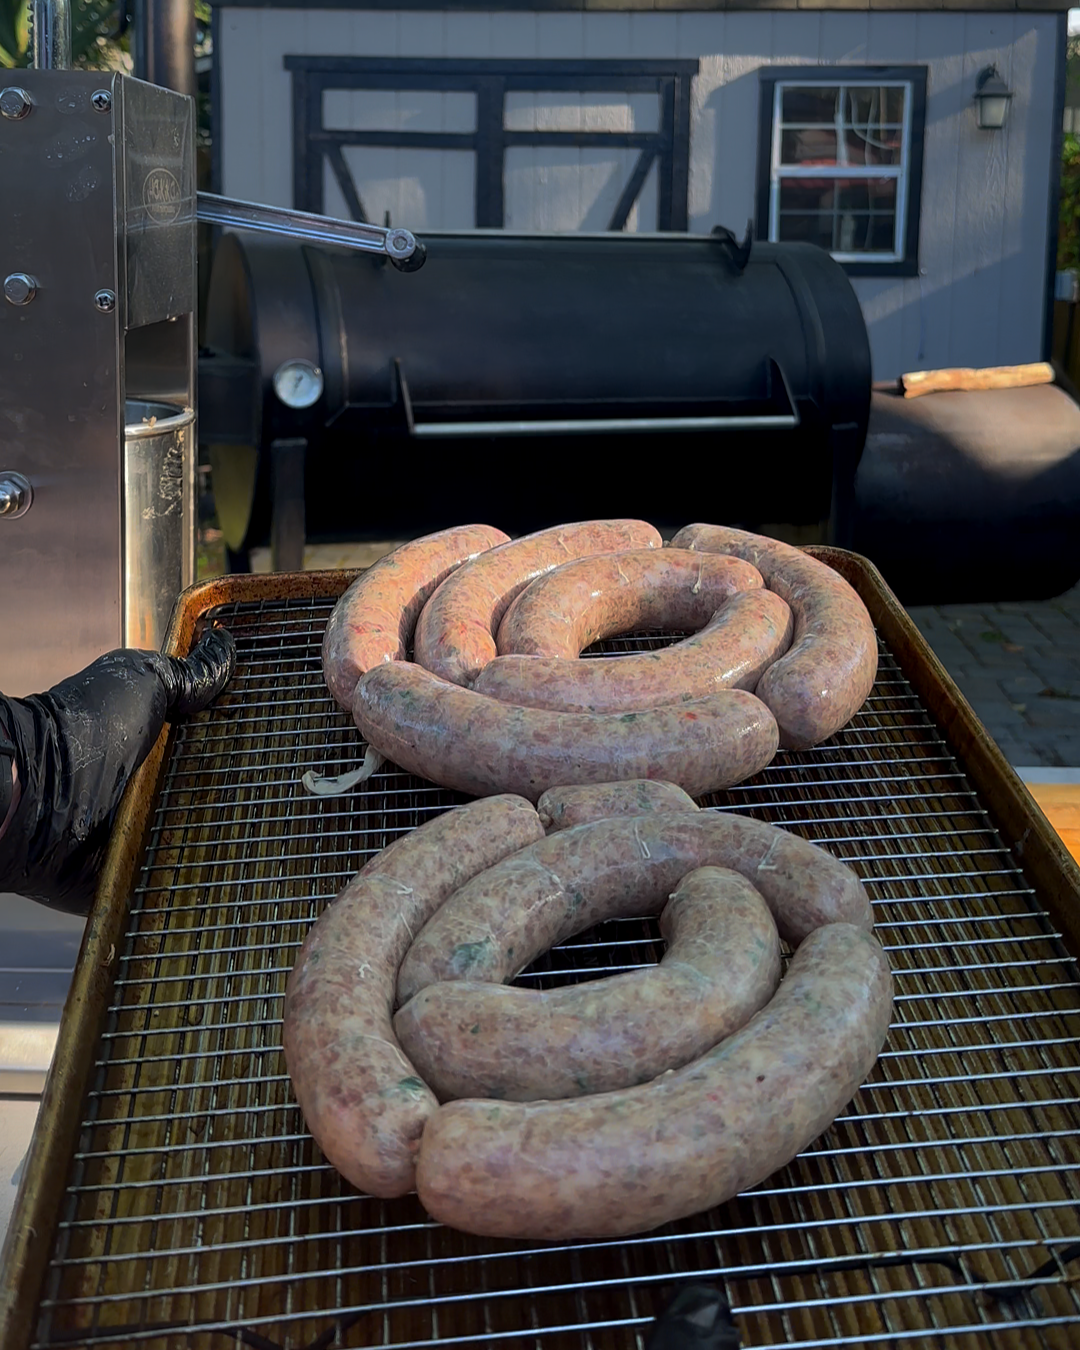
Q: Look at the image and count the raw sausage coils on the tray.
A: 2